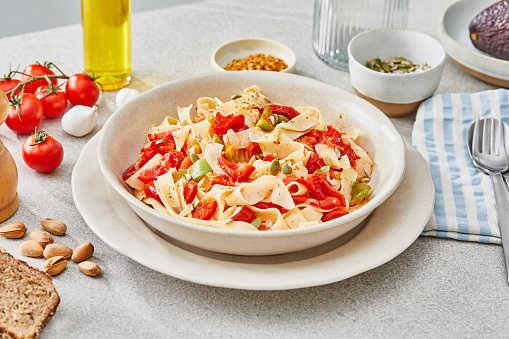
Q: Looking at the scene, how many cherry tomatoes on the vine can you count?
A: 5